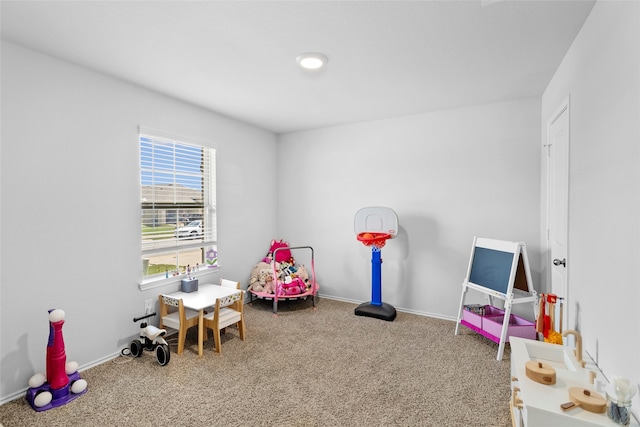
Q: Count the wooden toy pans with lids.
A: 2